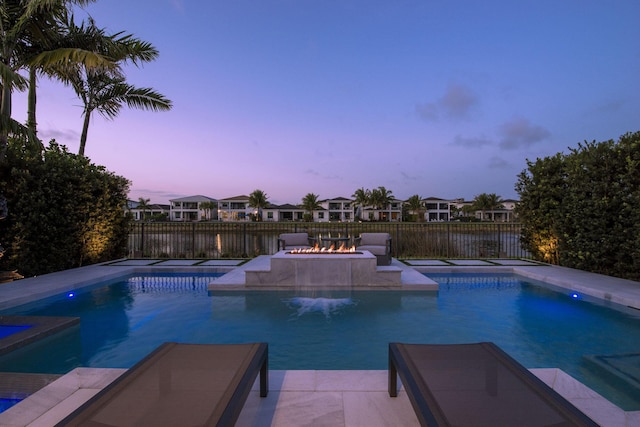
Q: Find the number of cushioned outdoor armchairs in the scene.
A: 2